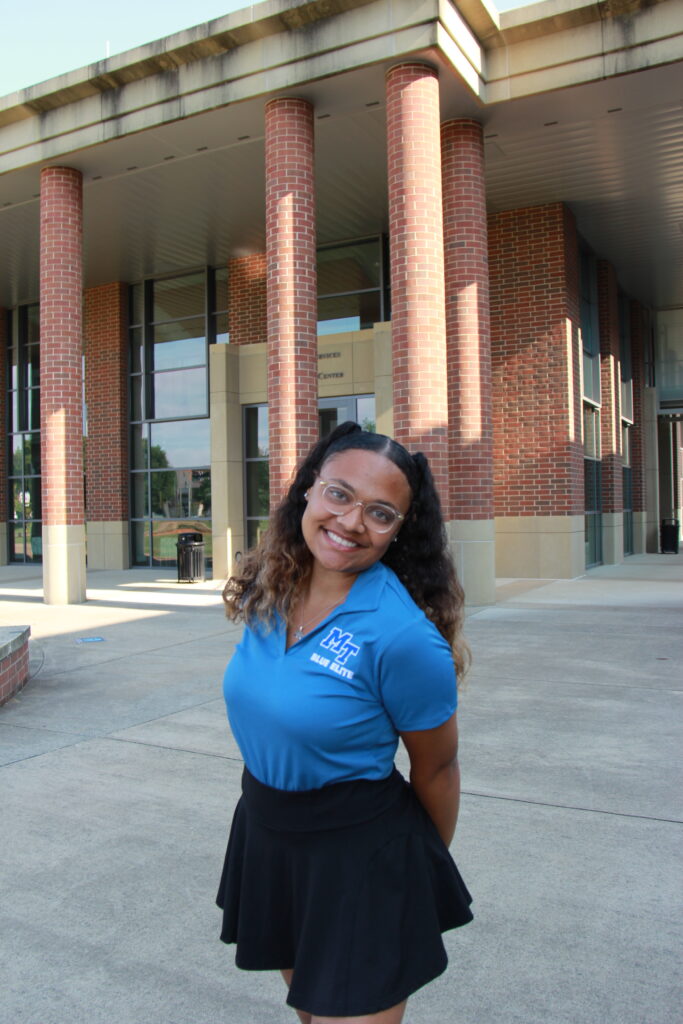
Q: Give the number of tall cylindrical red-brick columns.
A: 4